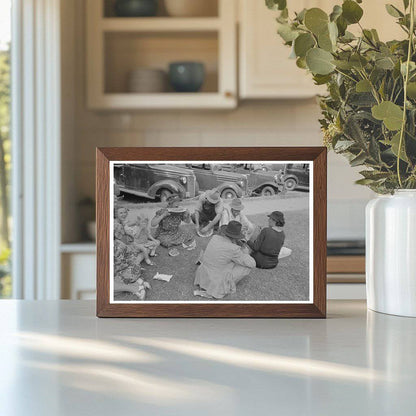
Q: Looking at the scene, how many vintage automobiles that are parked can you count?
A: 4